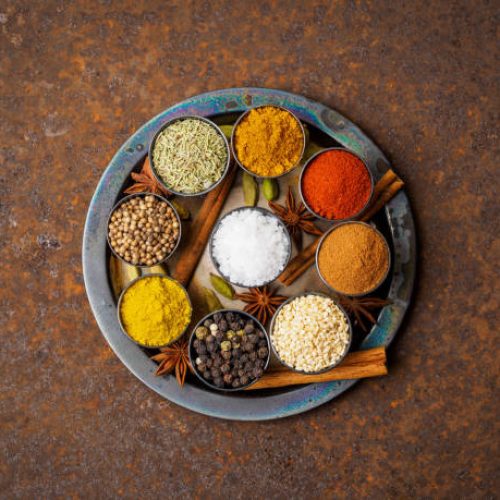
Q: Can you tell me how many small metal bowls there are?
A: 9